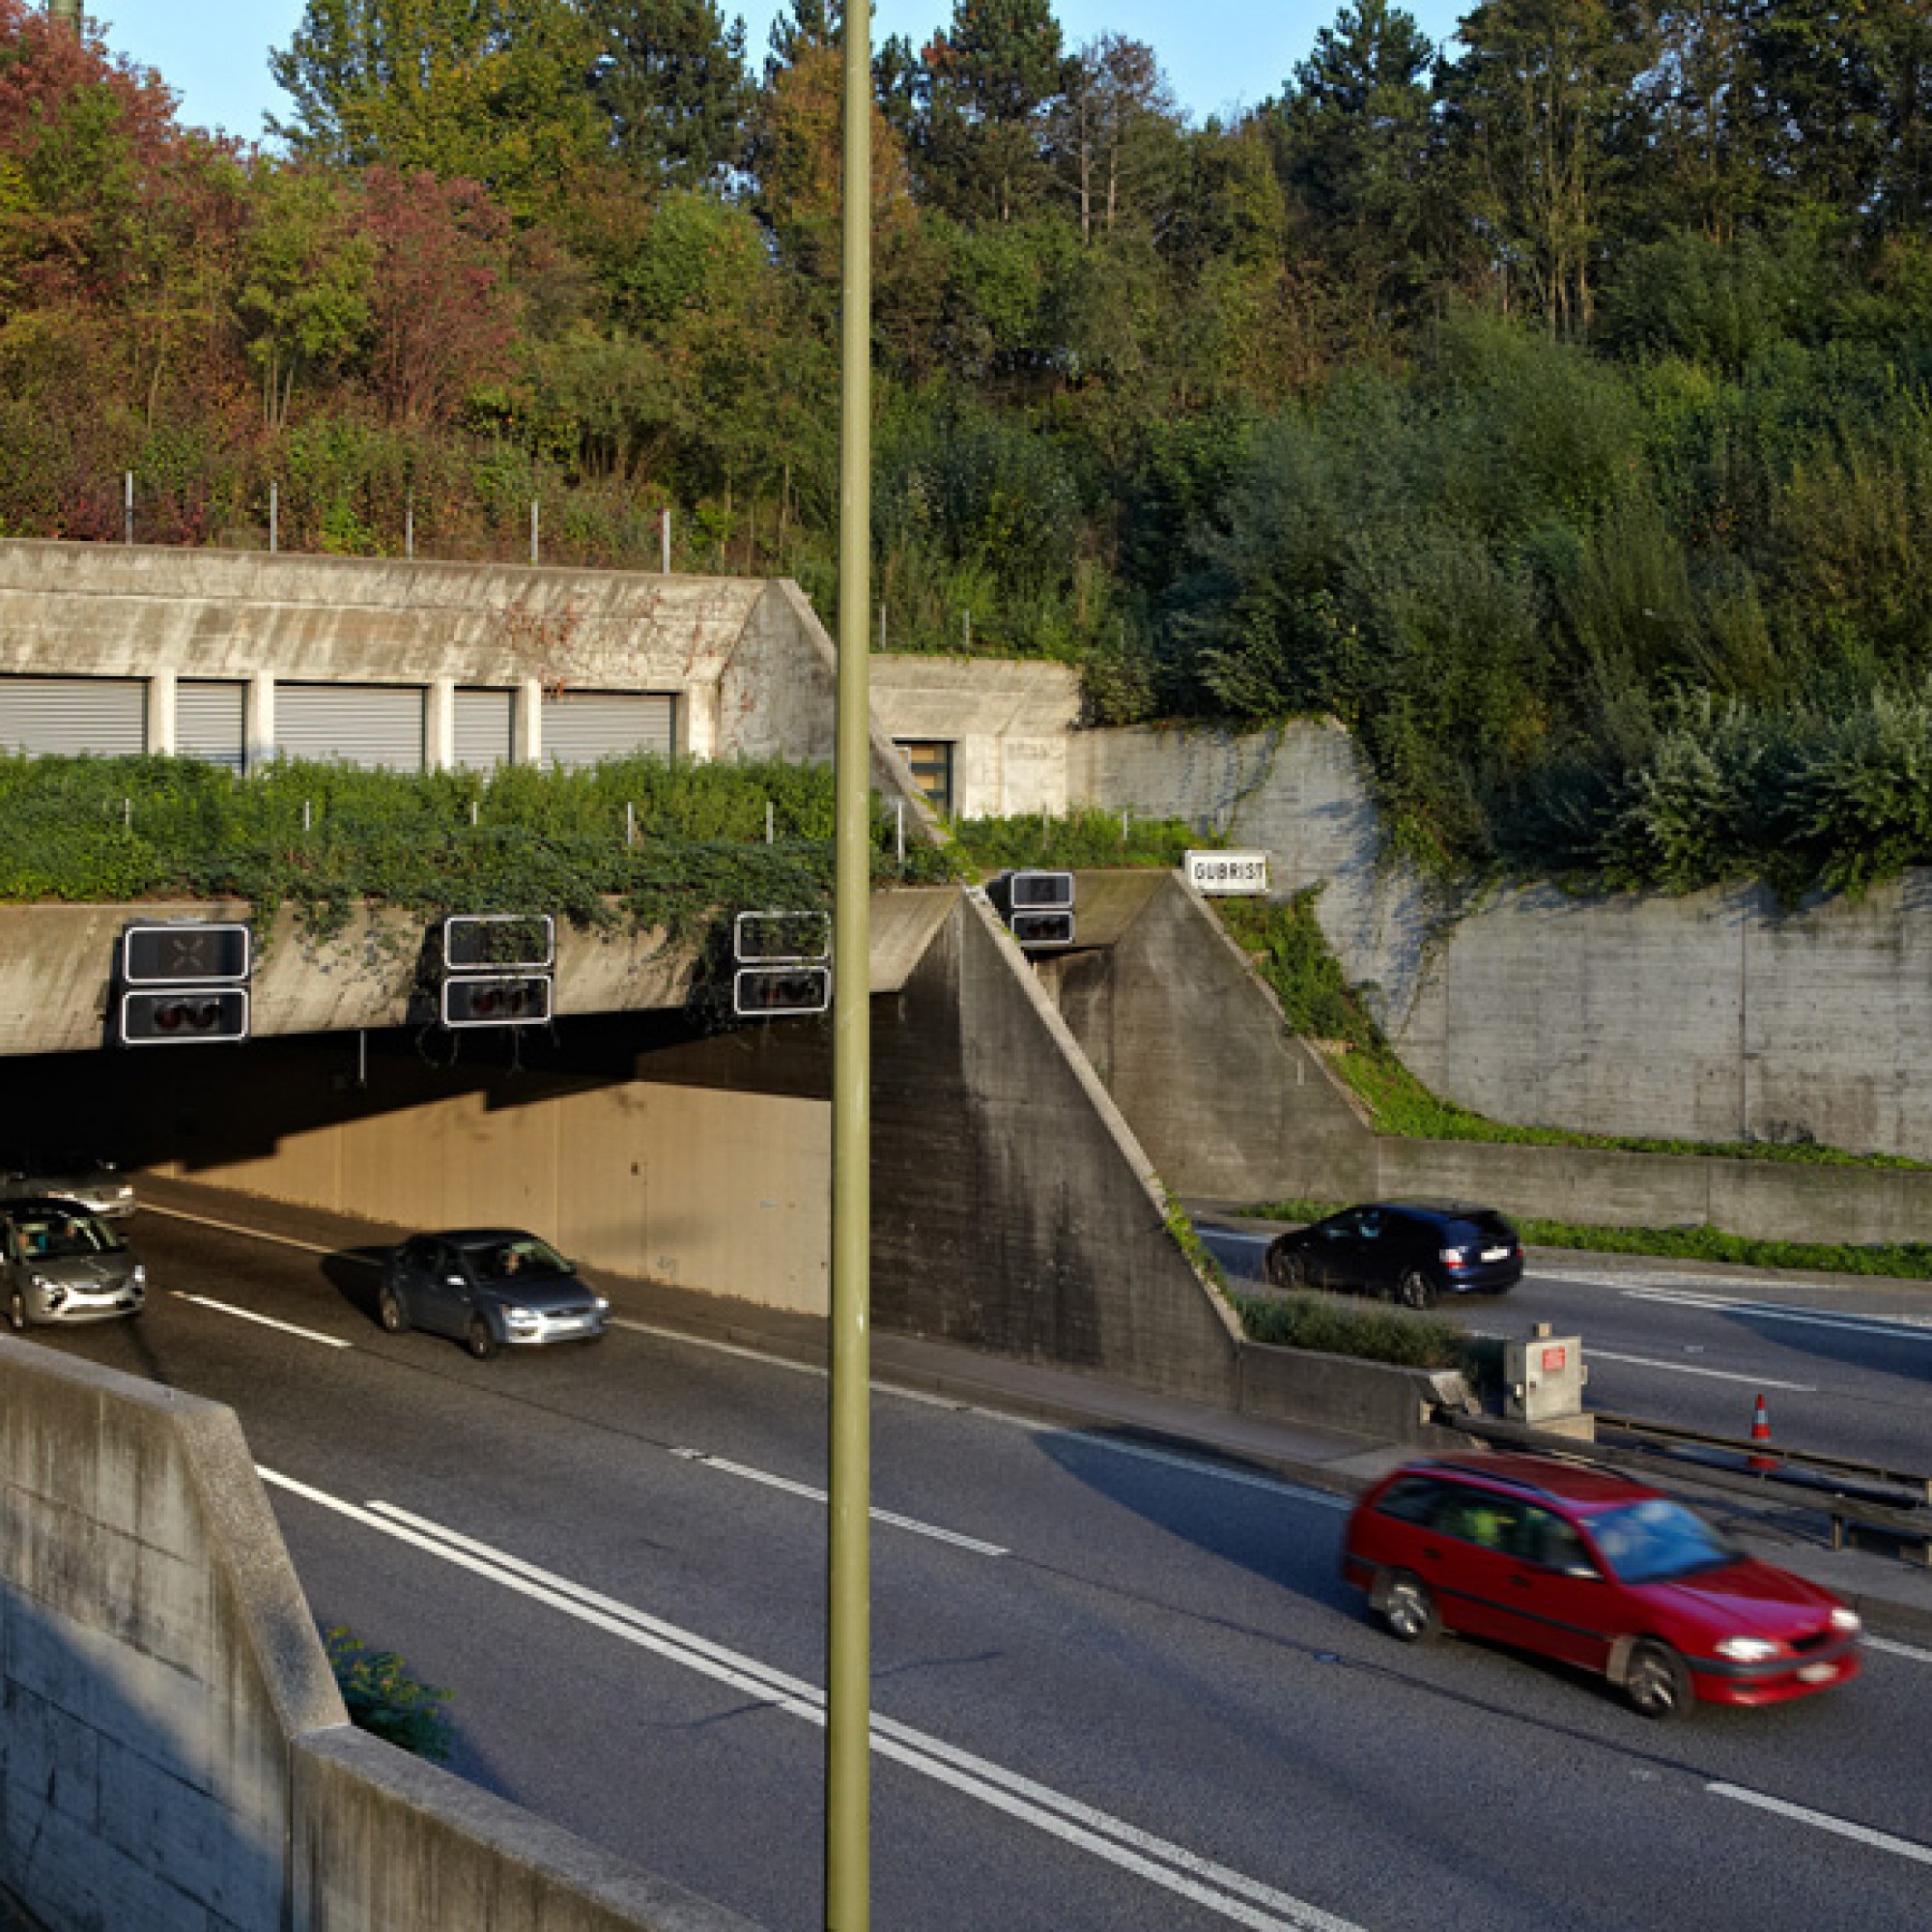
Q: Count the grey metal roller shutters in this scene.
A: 5